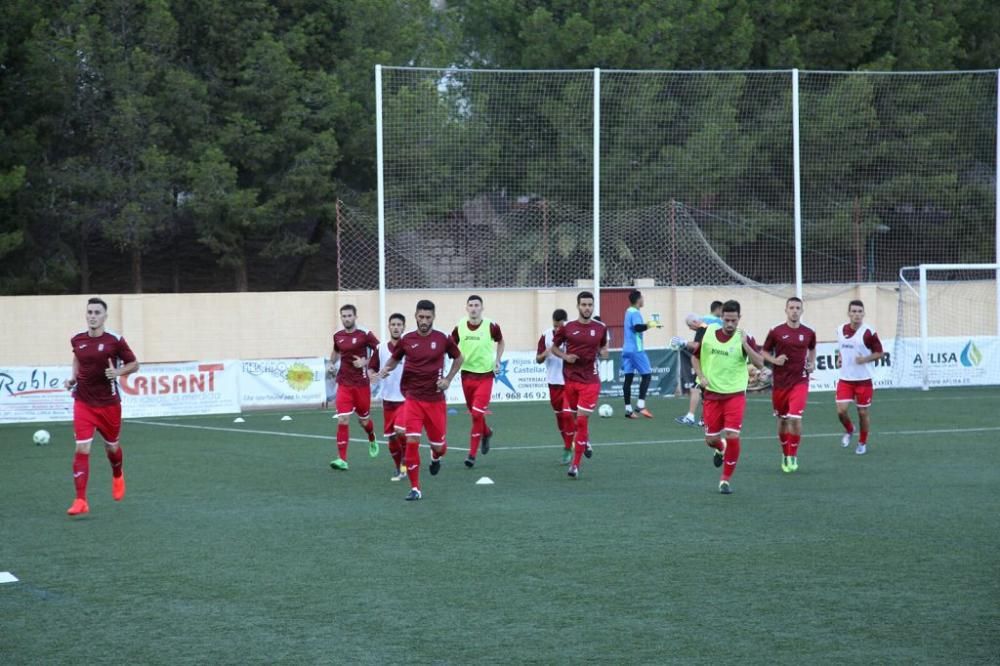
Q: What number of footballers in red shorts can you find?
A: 10